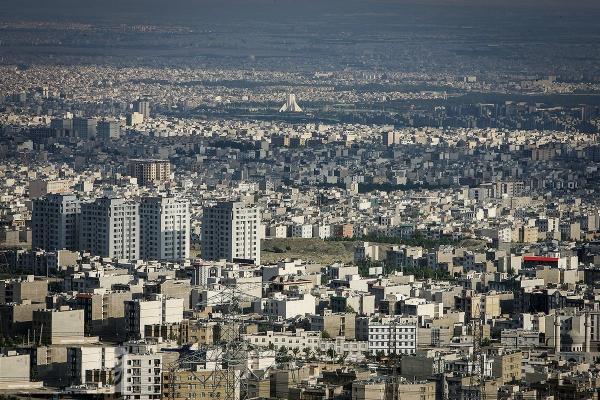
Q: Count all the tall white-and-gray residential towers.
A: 4